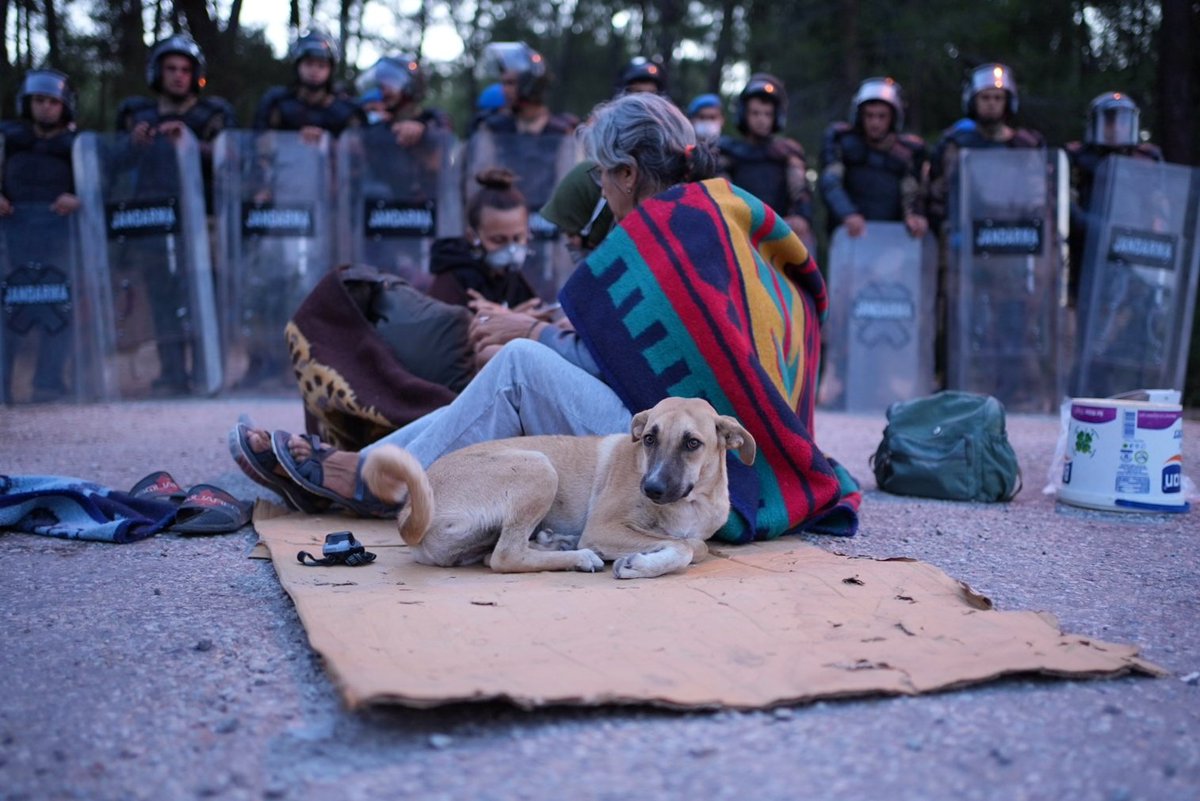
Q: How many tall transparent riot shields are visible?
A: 8